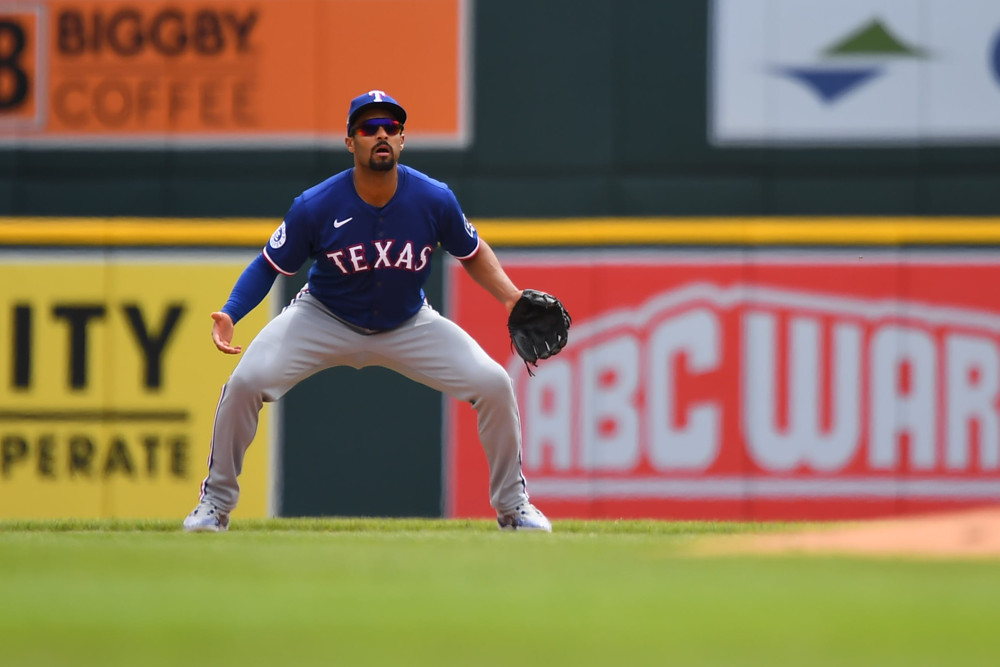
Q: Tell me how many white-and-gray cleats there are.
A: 2